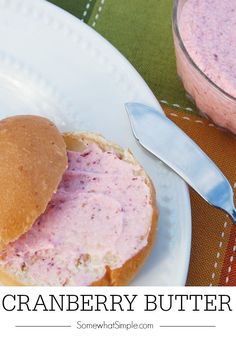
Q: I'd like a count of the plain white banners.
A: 1